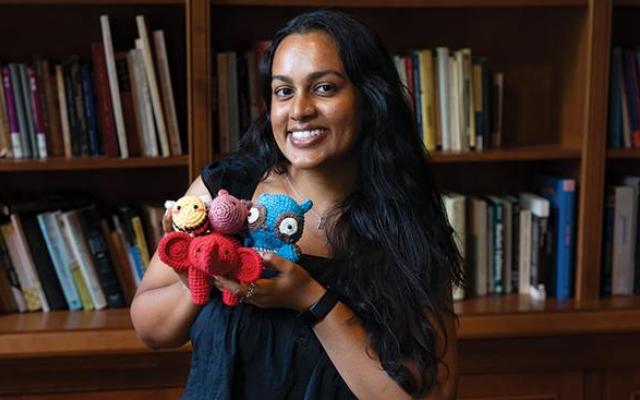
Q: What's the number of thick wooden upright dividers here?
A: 2